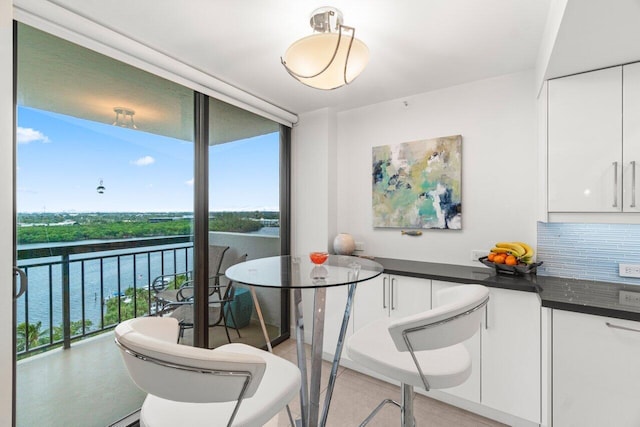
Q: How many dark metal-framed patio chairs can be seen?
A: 2